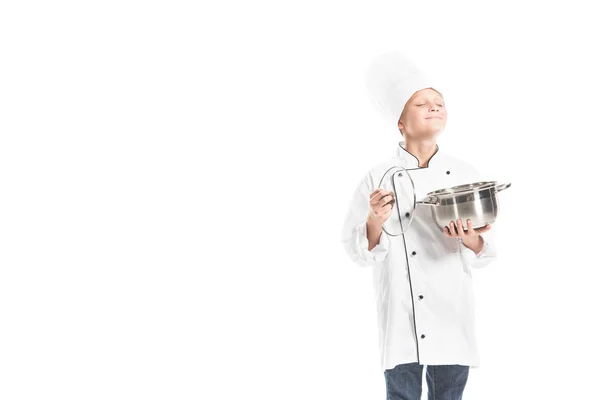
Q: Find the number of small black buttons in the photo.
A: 6